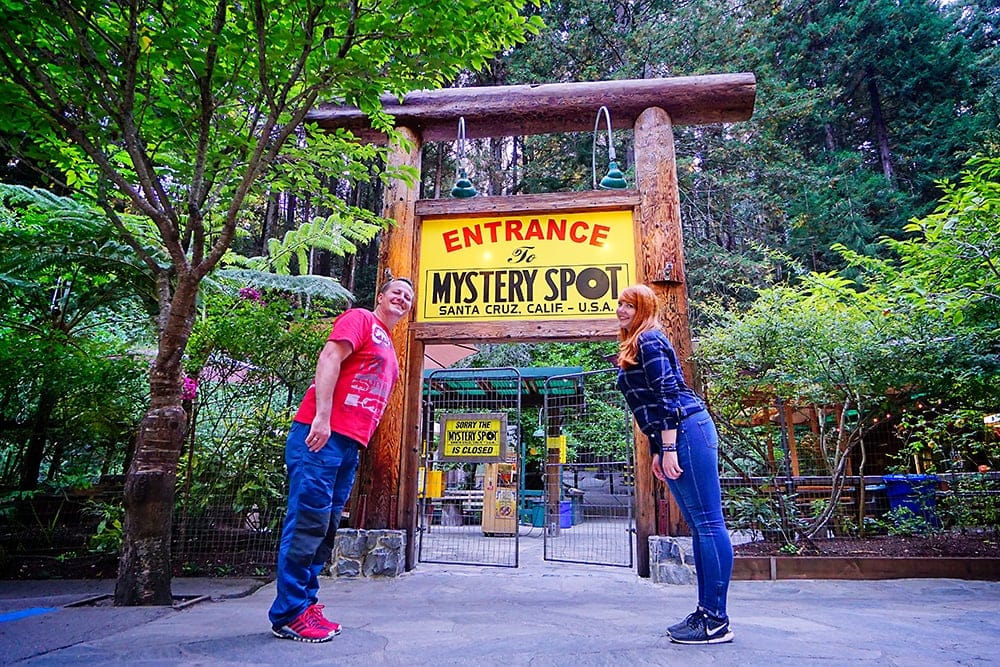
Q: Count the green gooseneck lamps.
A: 2